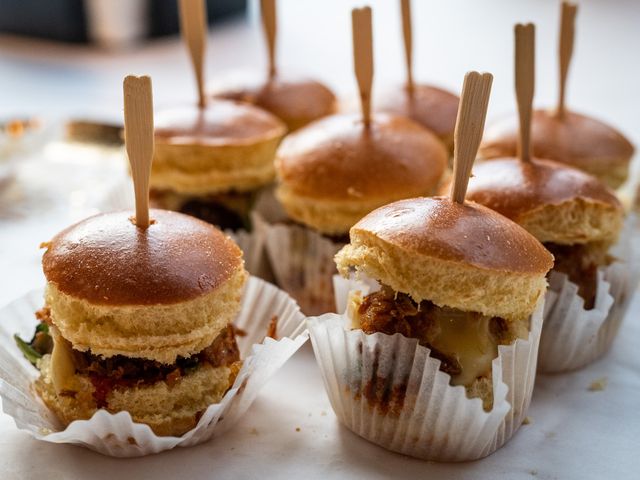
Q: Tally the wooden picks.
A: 8